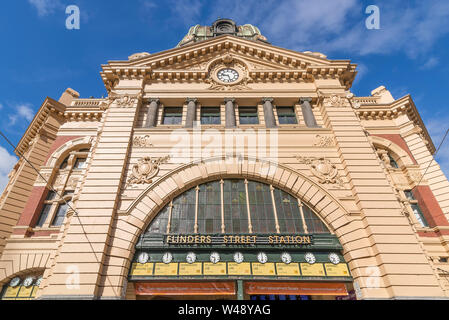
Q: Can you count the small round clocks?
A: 12